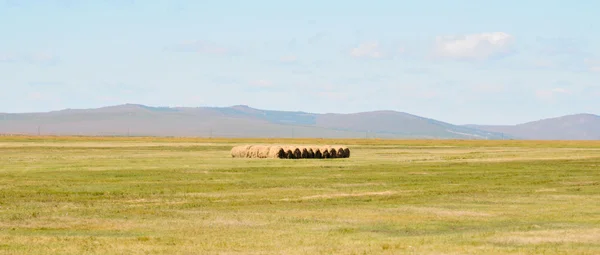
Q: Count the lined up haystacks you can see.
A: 10